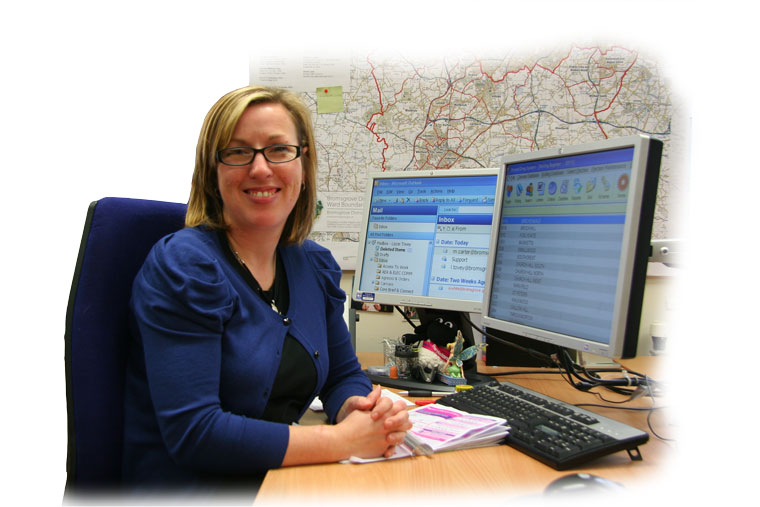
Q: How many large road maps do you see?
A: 1